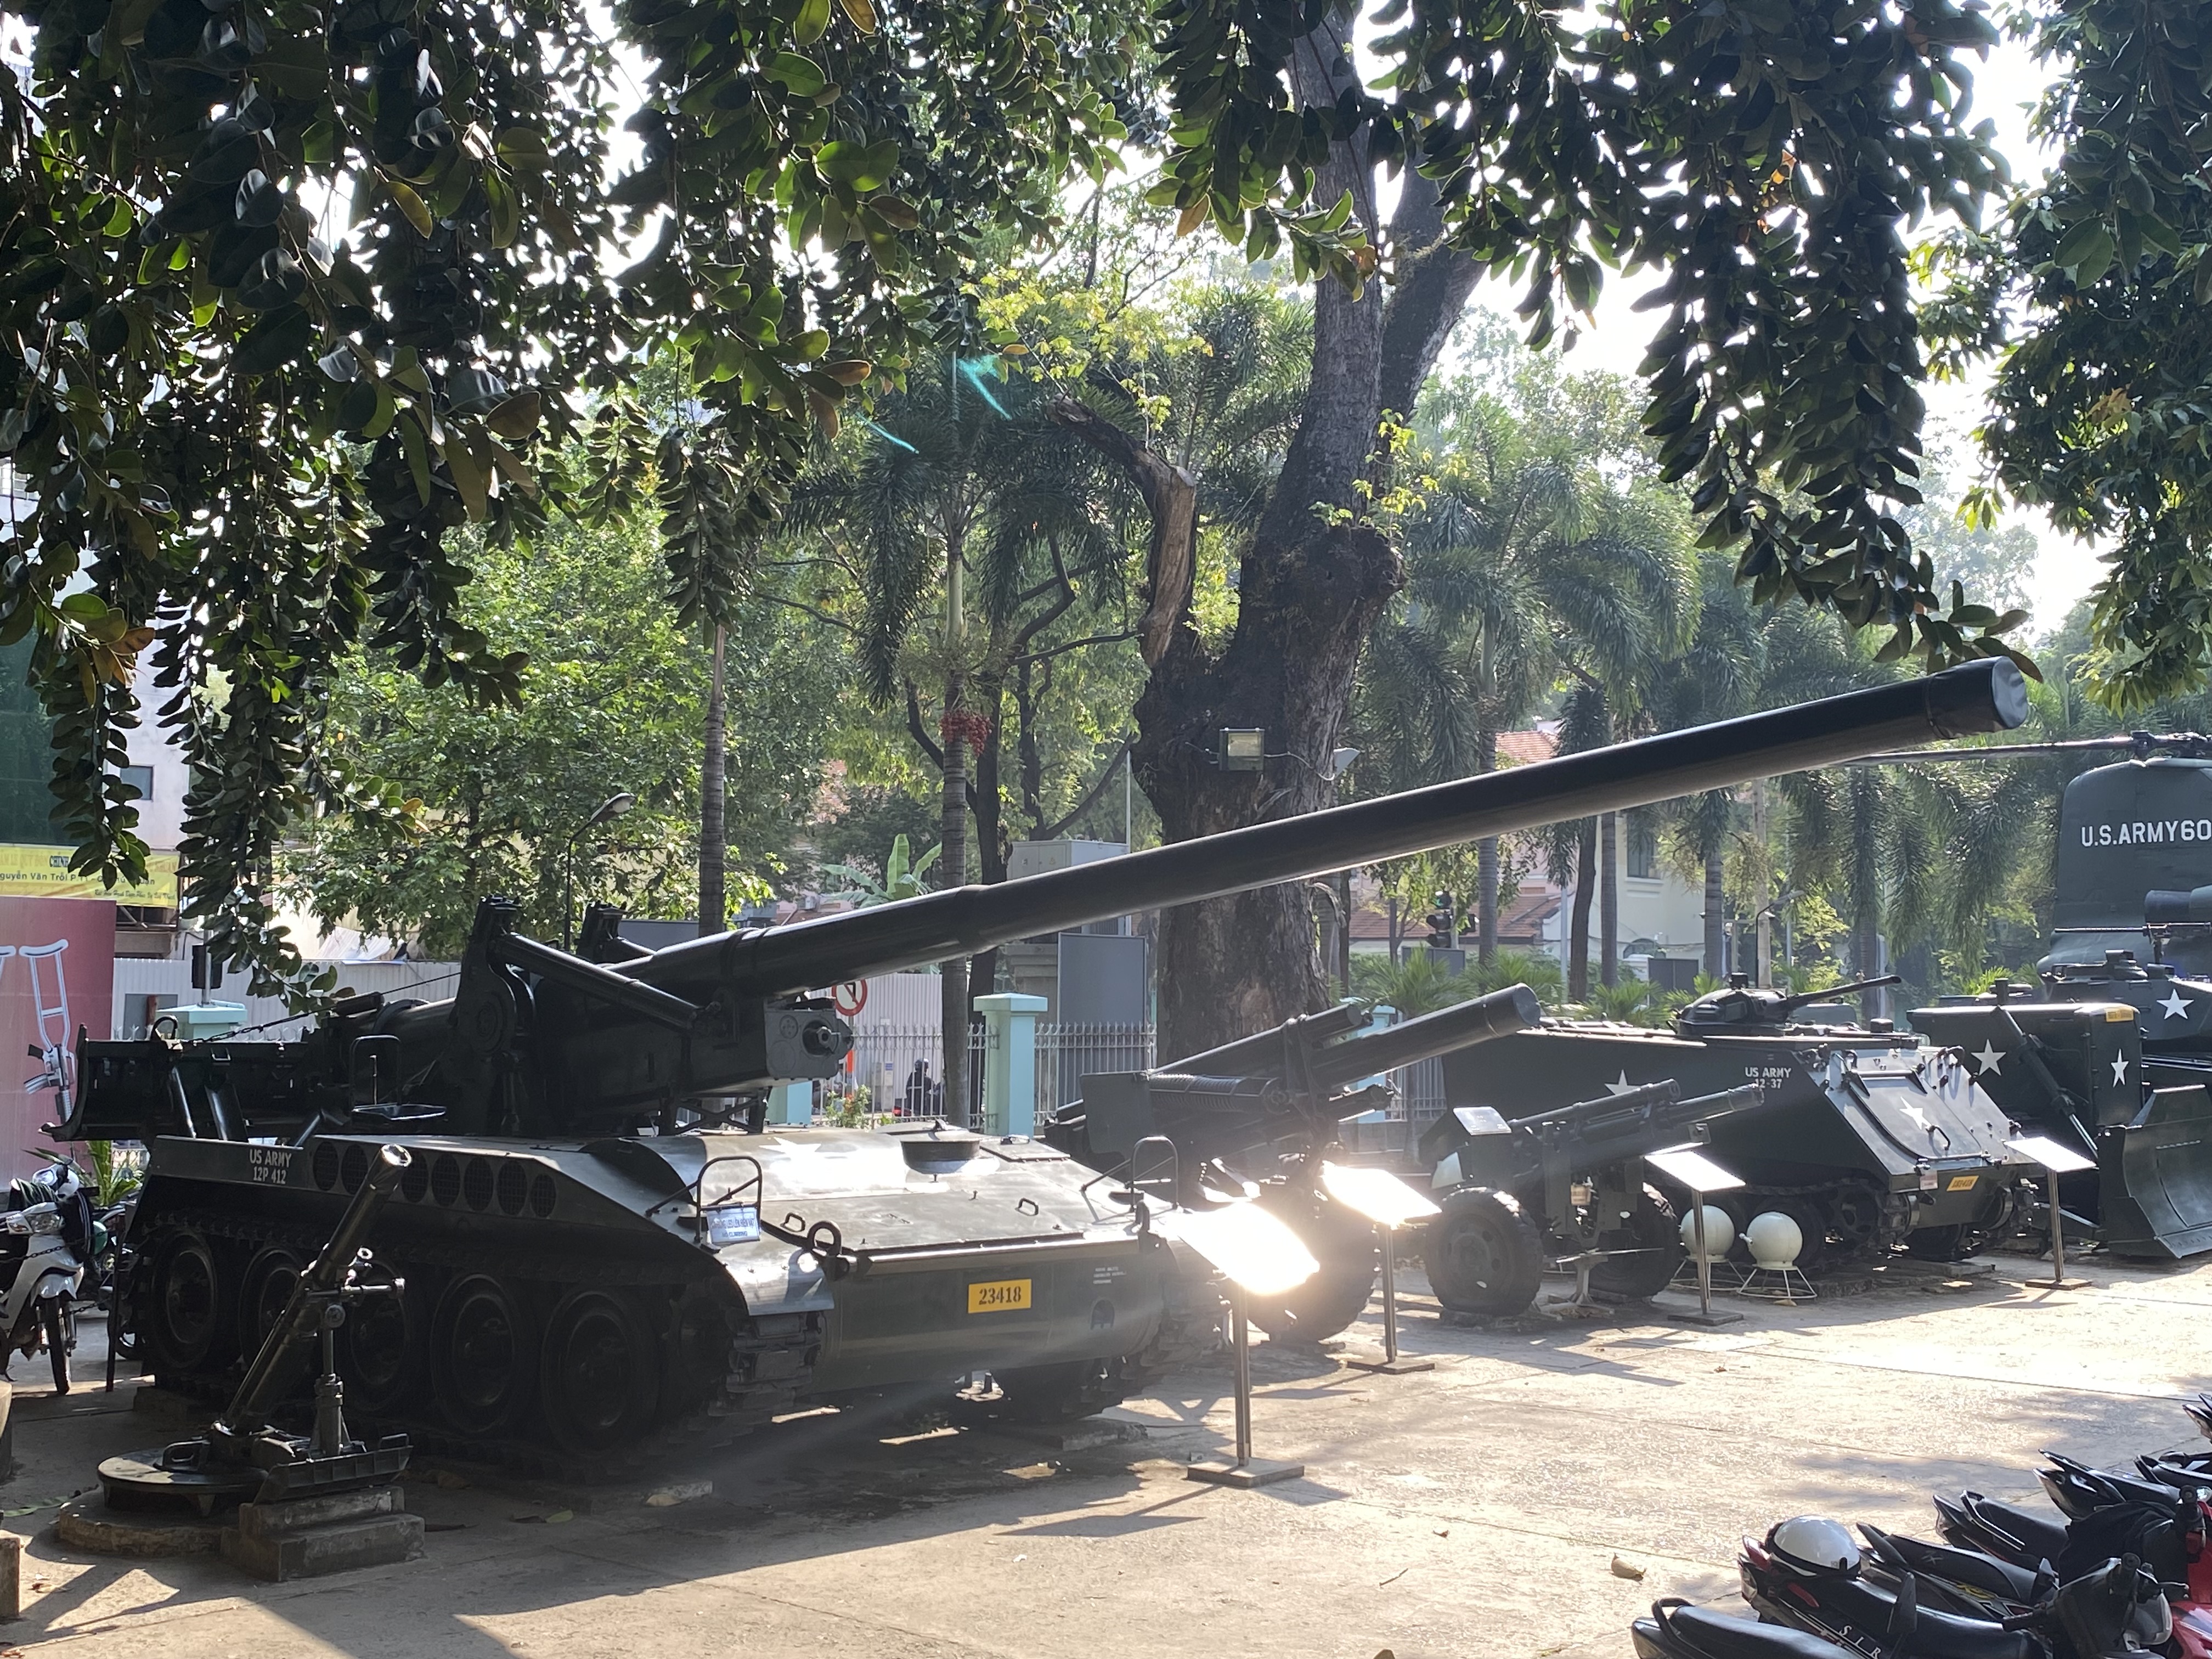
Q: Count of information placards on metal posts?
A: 4